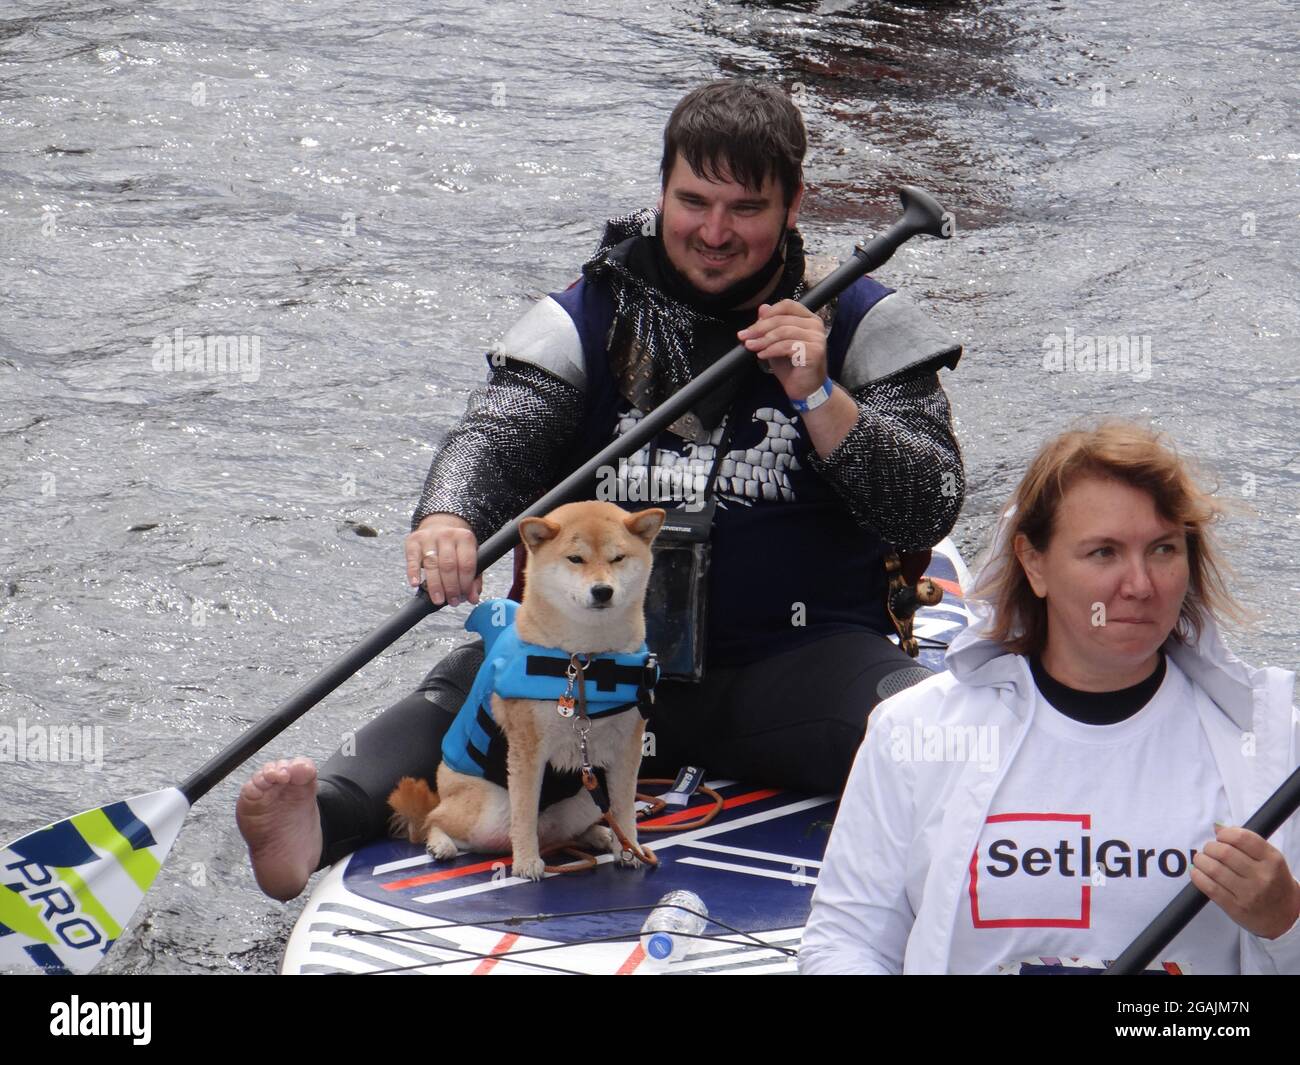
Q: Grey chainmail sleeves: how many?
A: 2